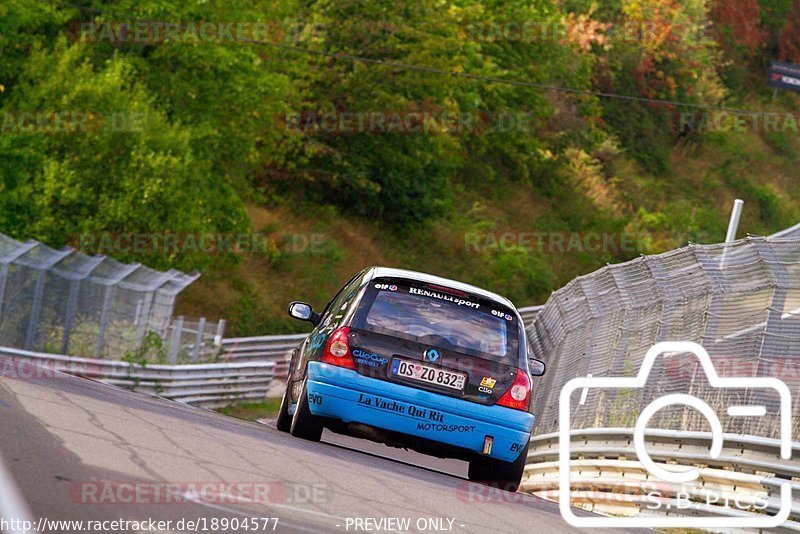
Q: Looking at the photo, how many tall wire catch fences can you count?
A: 2